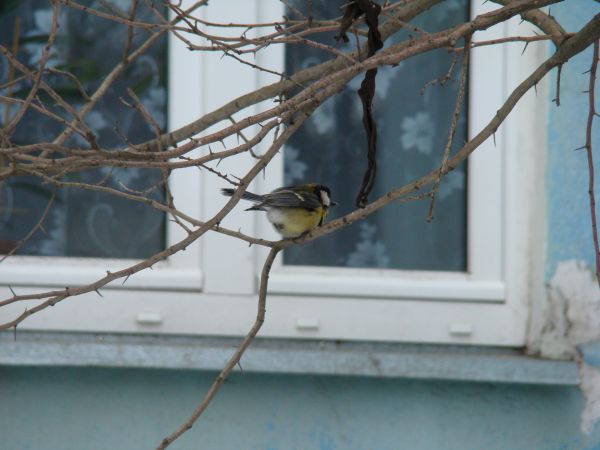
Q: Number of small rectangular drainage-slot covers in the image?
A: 3